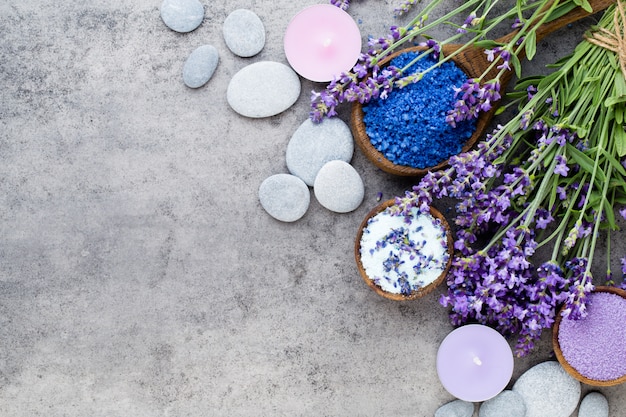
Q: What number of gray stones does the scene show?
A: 11